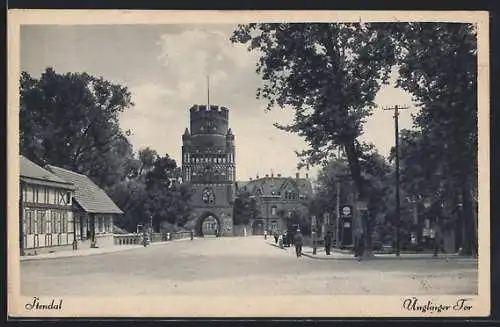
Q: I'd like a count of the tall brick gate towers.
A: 1